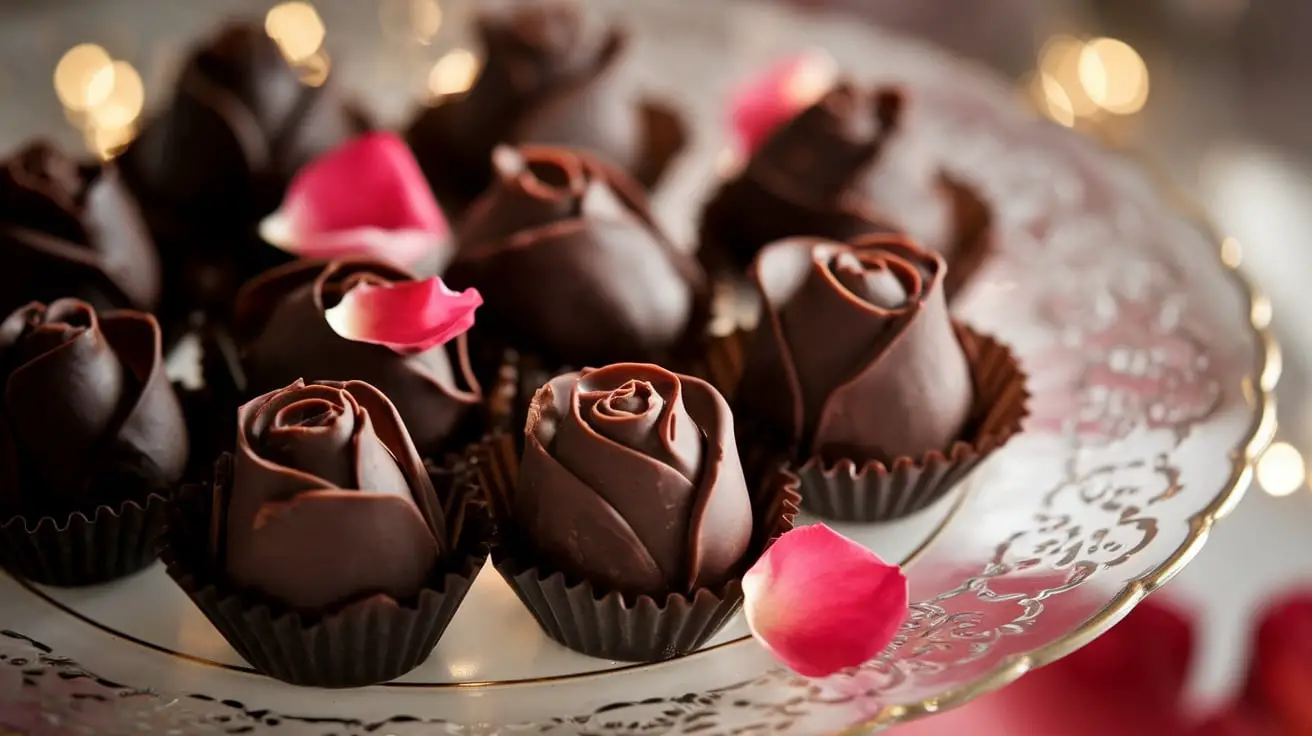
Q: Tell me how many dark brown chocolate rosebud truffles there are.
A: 10